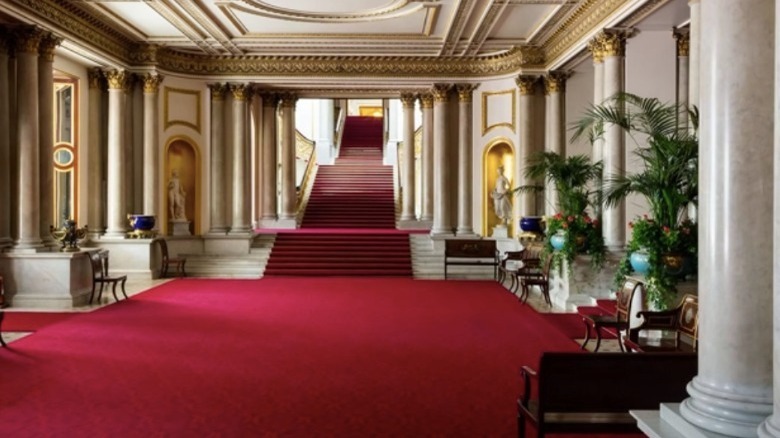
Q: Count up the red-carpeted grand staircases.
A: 1